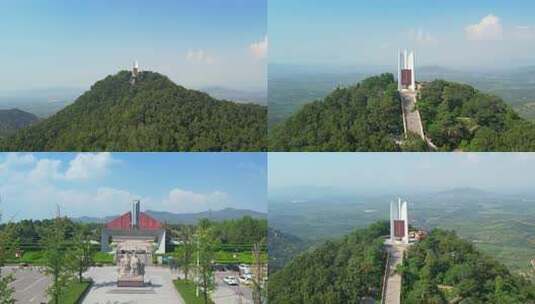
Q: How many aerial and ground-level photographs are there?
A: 4